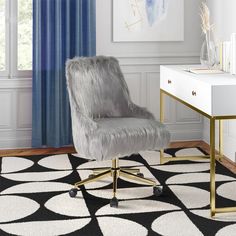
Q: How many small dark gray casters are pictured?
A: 5